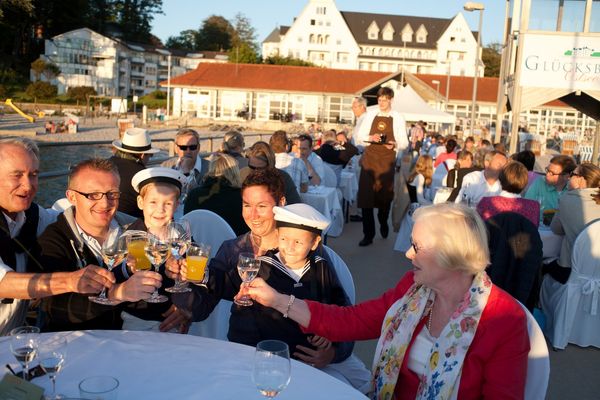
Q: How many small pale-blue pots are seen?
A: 0